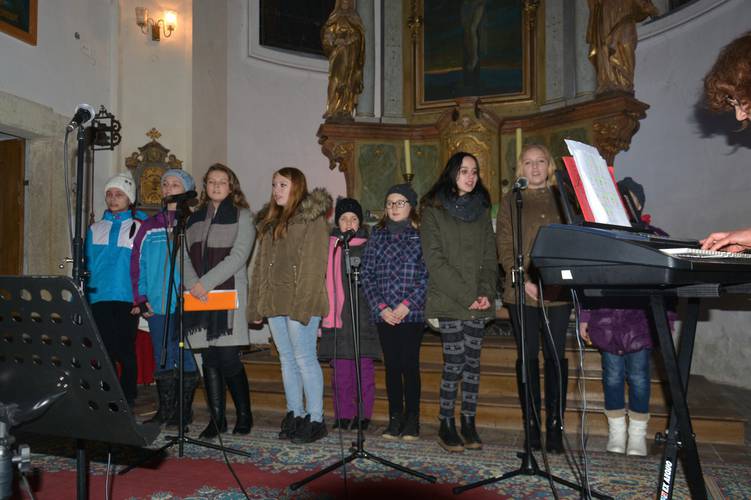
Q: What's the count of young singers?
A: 9